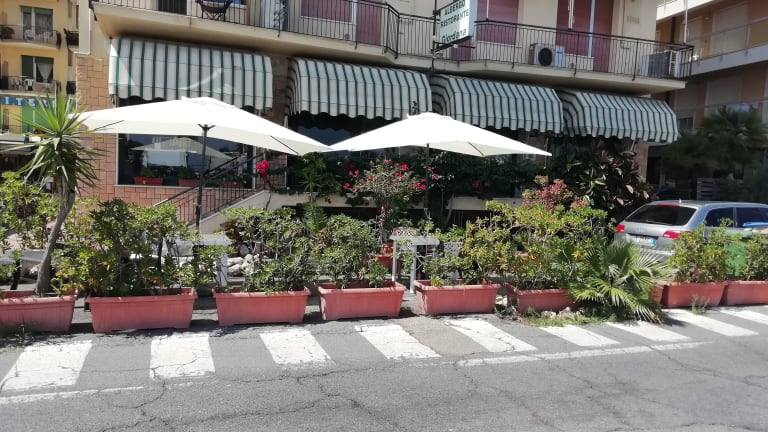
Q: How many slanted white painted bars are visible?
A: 9